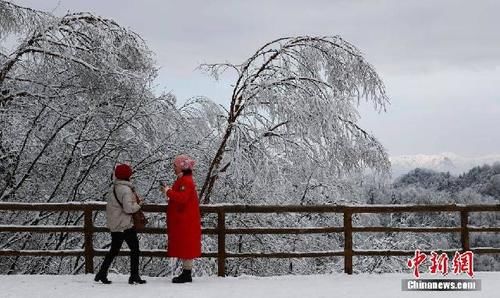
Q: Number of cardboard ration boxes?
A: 0